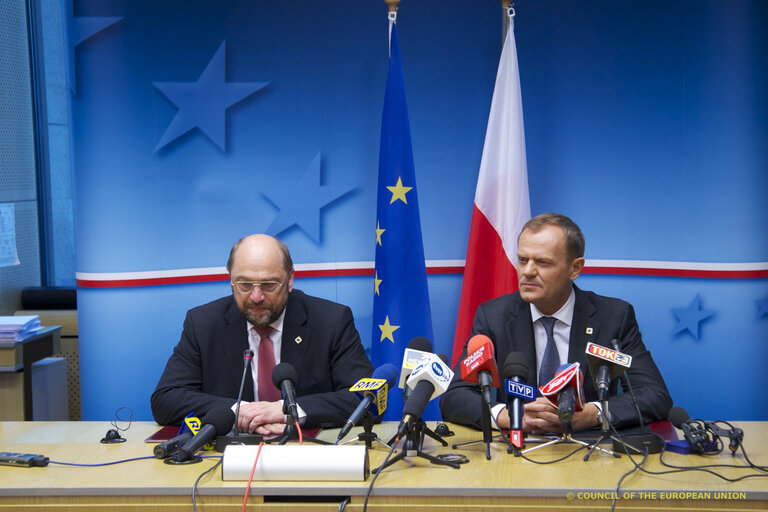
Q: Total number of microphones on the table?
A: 13